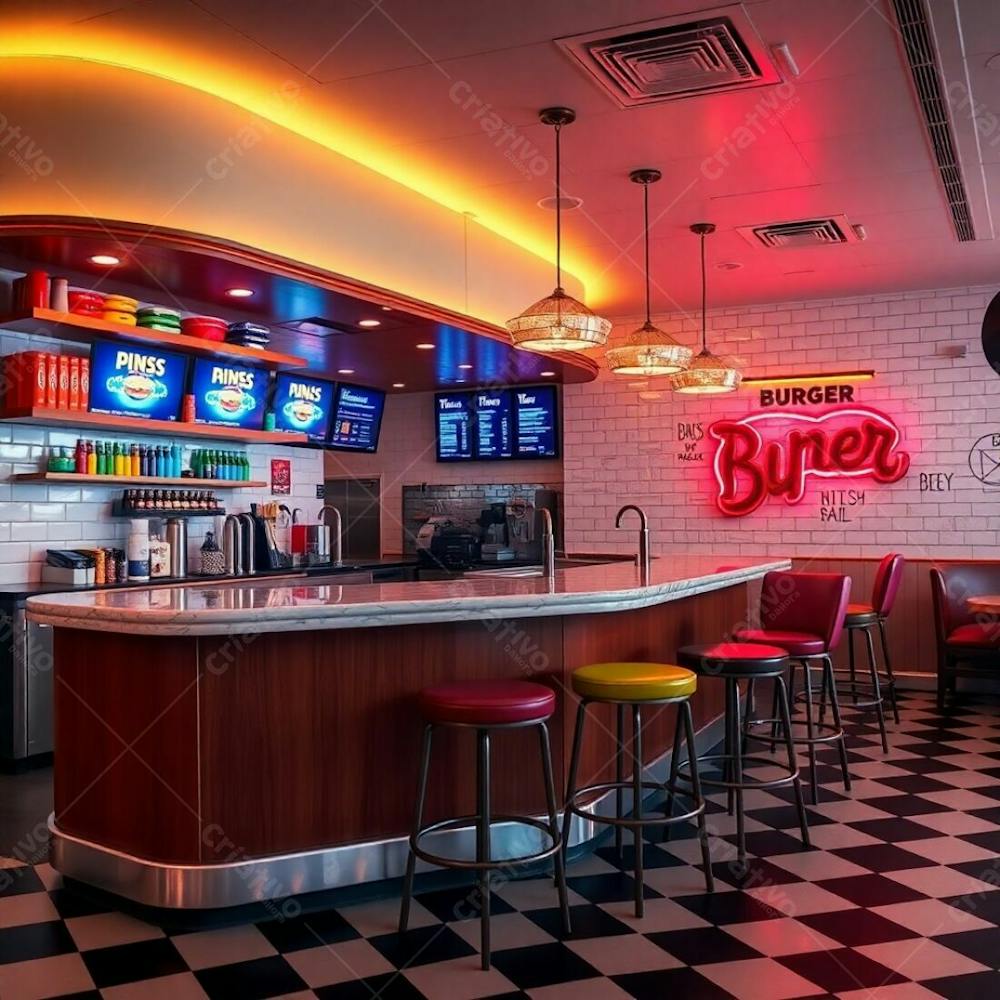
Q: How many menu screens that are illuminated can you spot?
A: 7